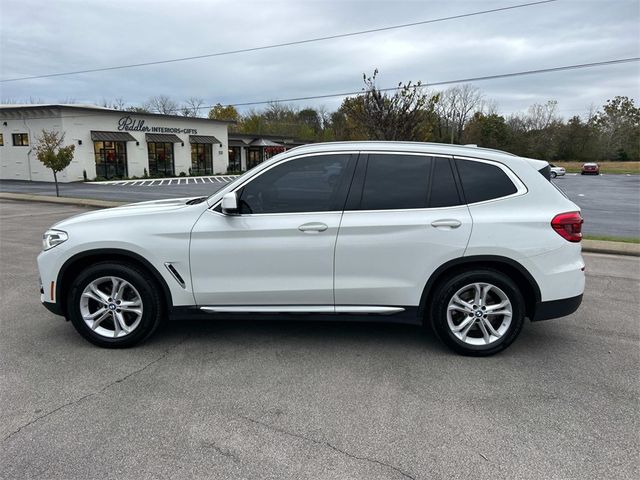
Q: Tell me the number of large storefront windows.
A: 3